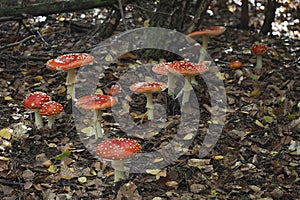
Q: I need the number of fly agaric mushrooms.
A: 12